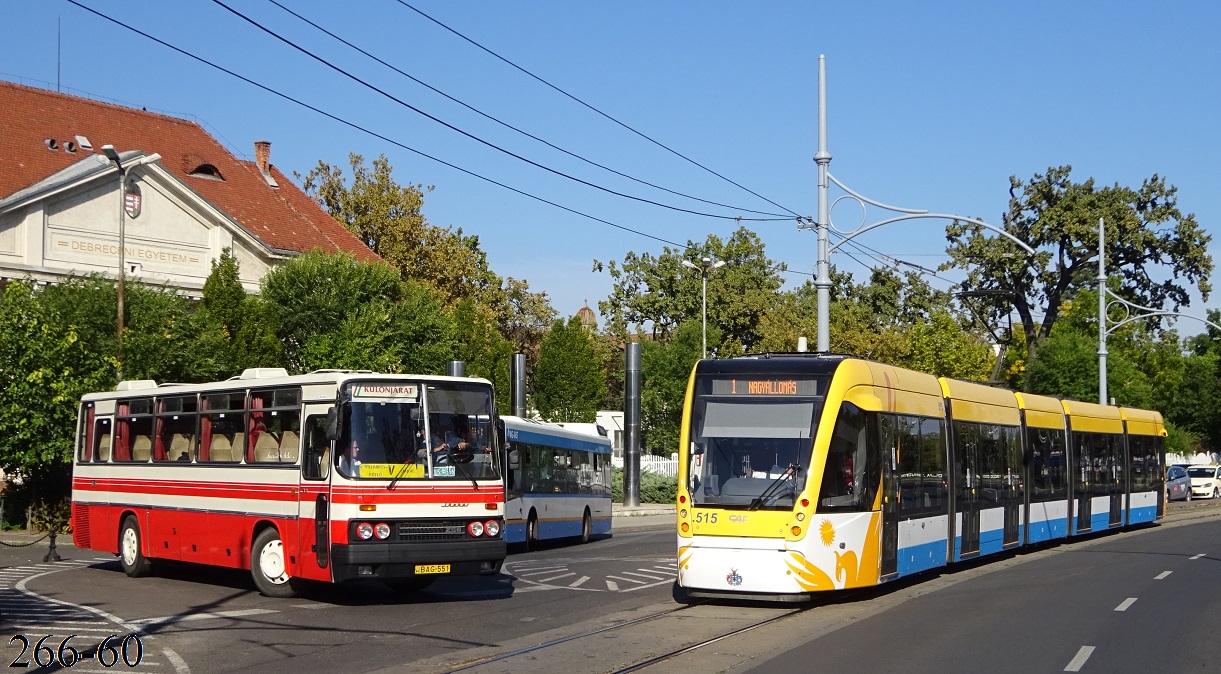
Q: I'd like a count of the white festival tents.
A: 0